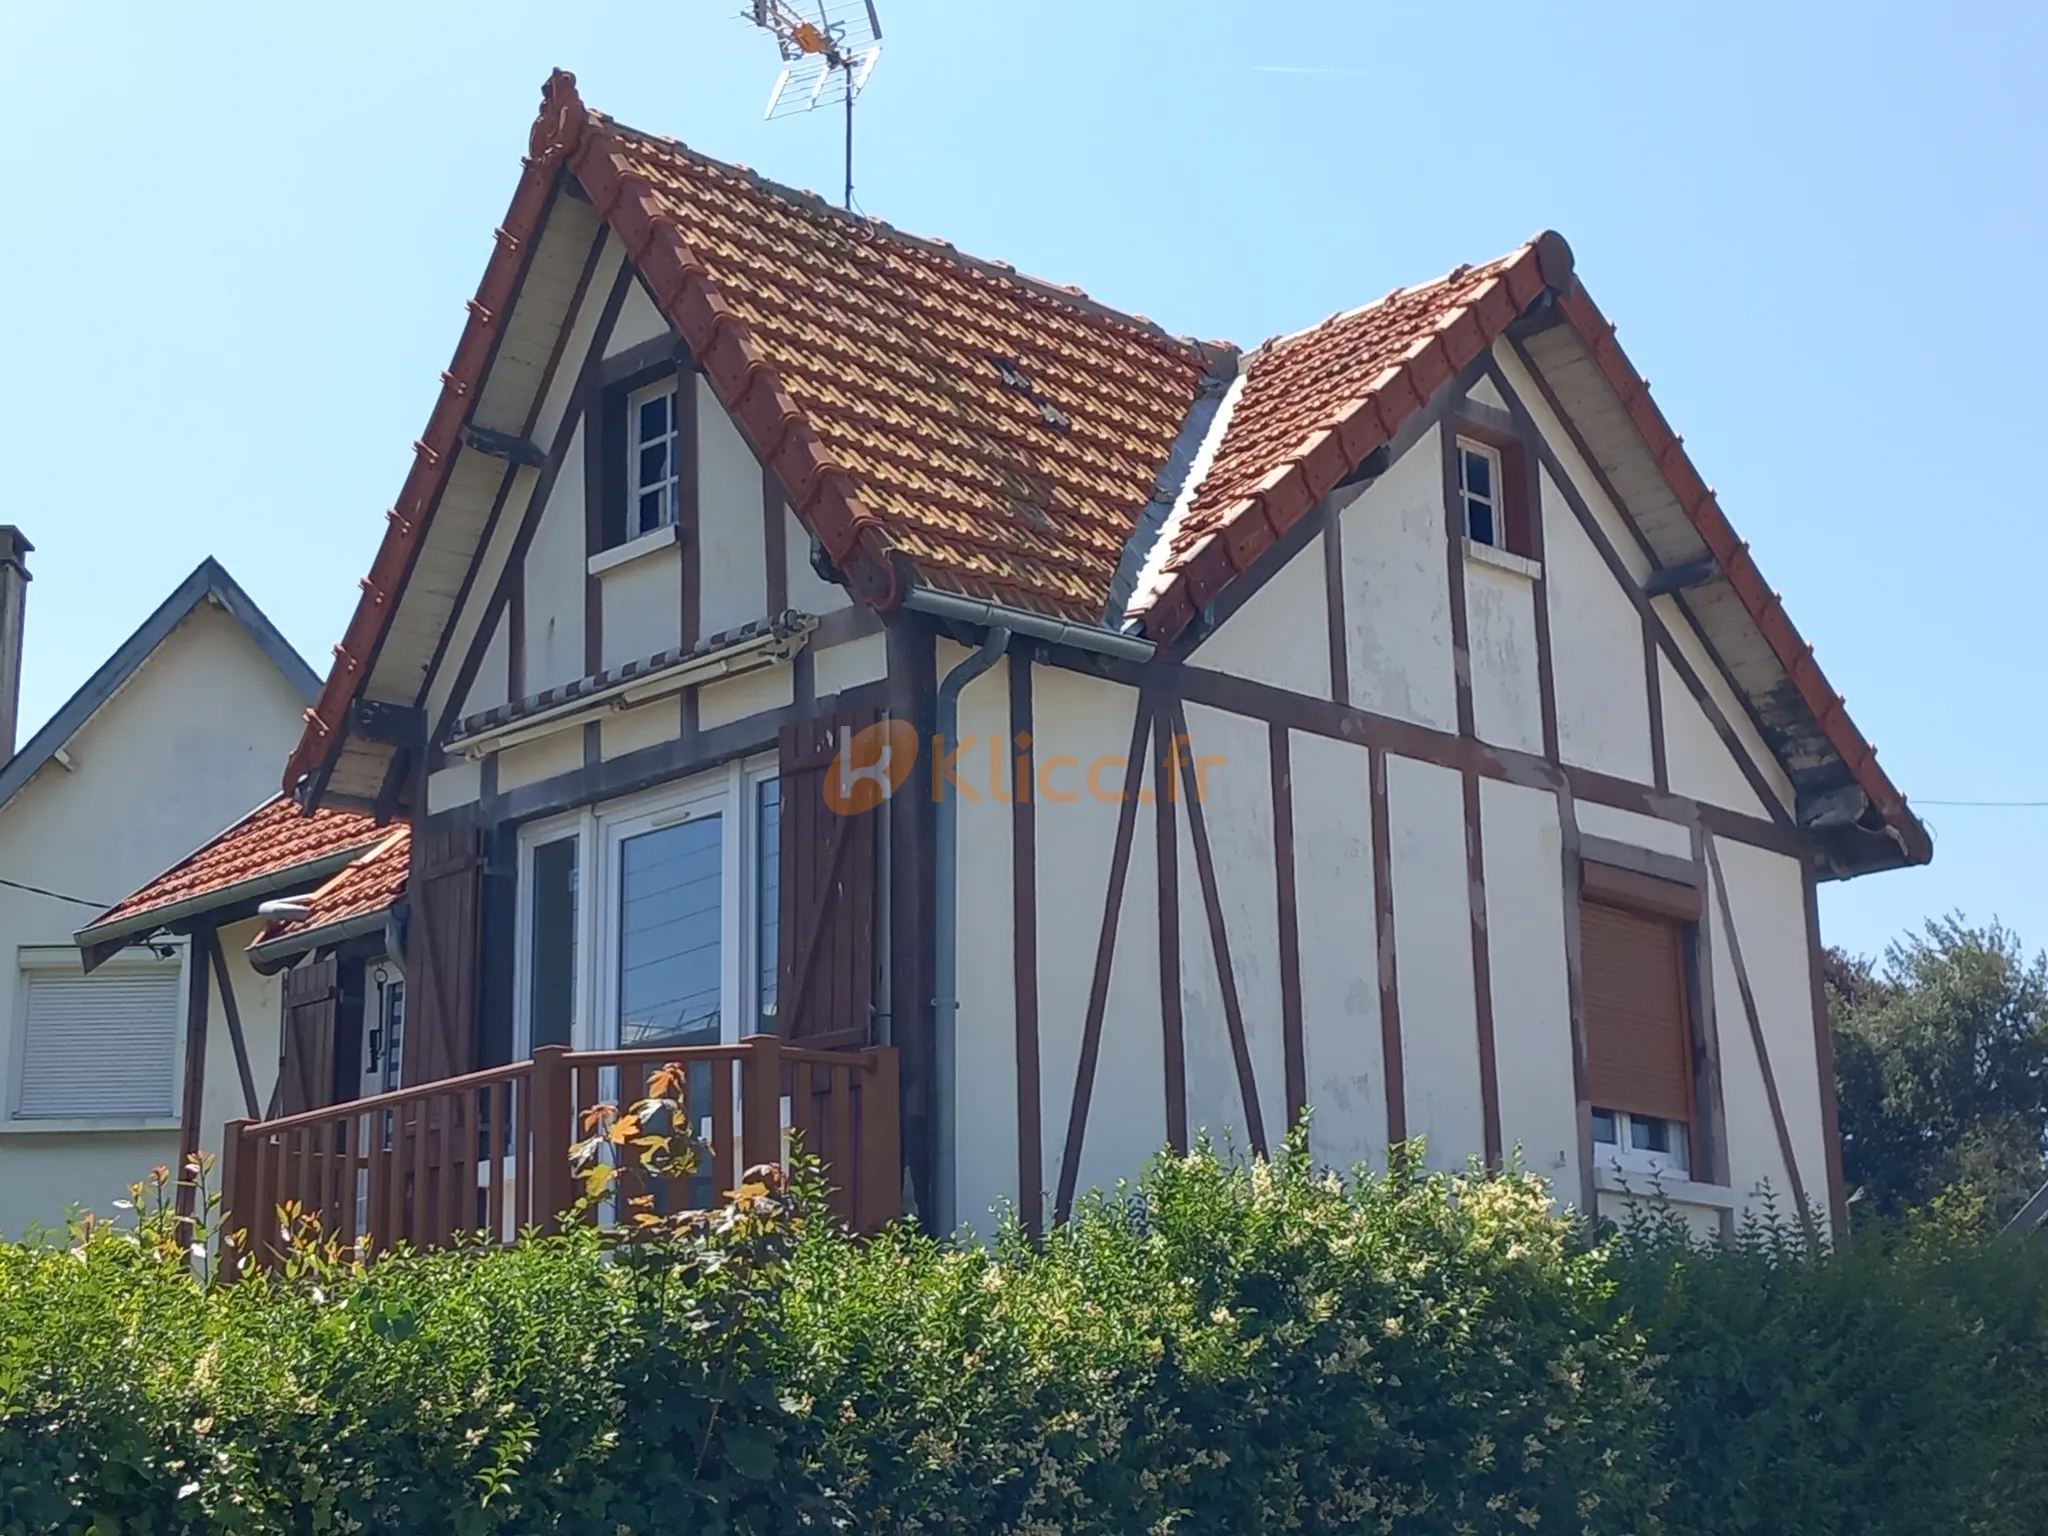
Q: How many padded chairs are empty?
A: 0